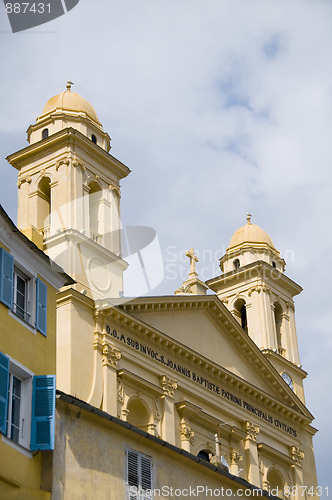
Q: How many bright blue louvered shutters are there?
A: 4